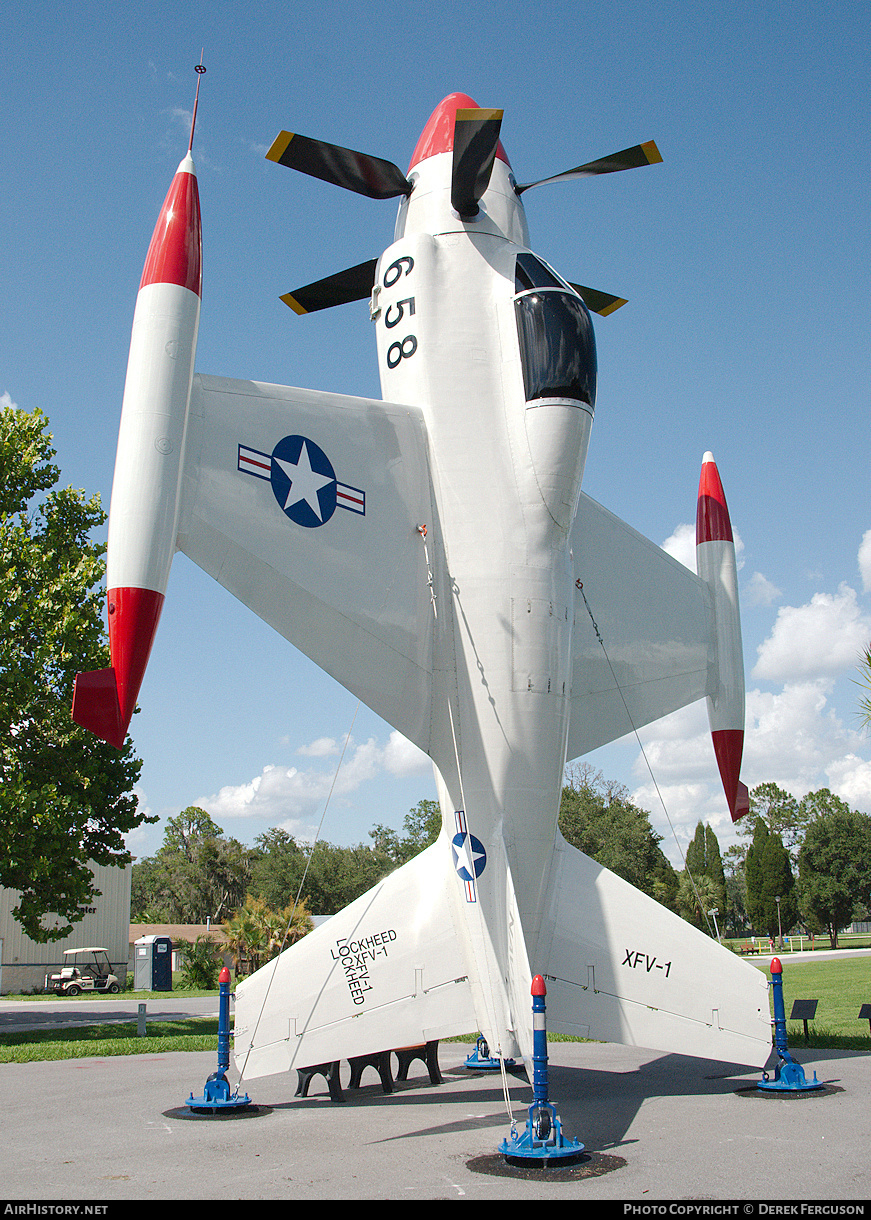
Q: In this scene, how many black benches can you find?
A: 3